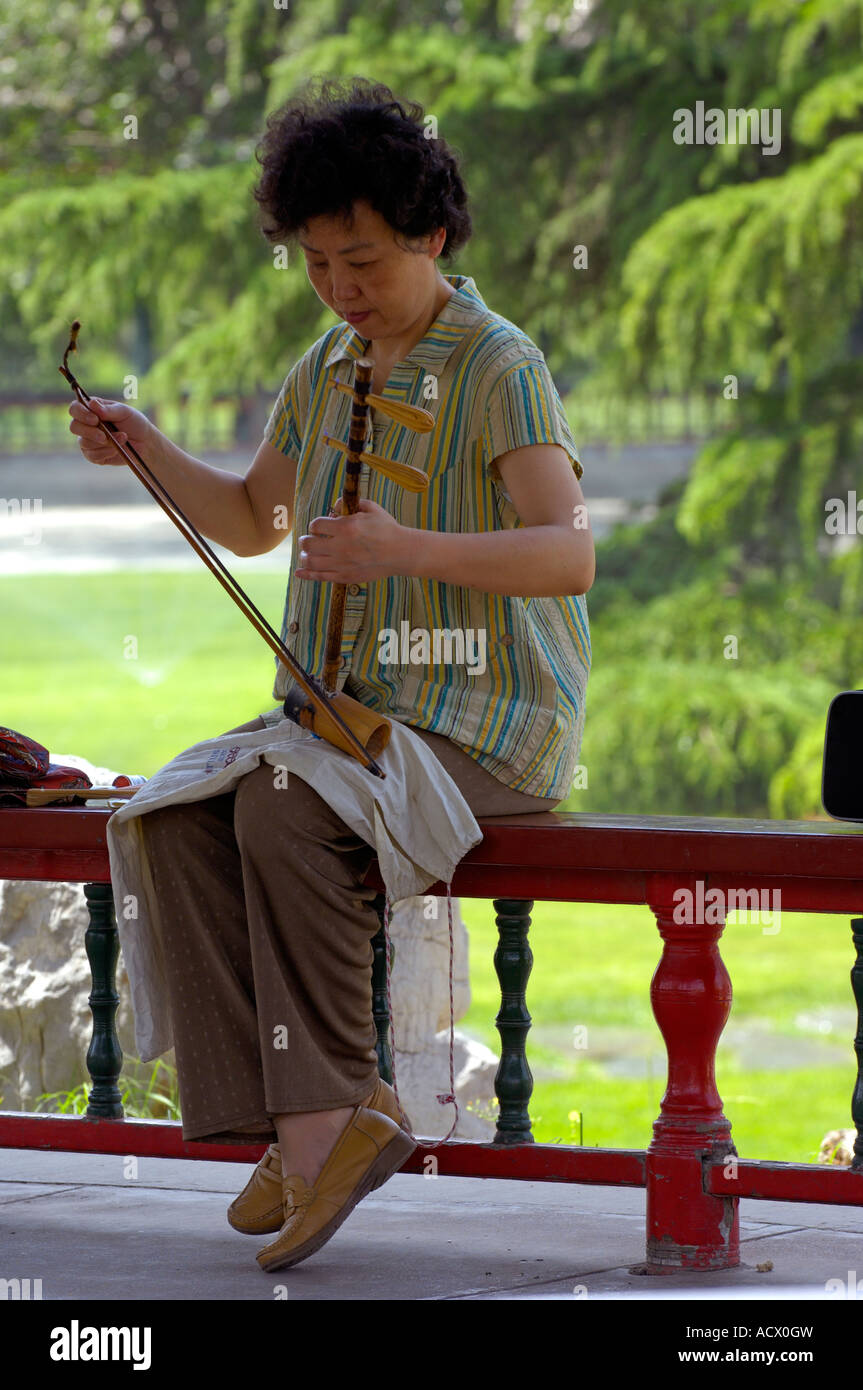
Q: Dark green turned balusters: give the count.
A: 4